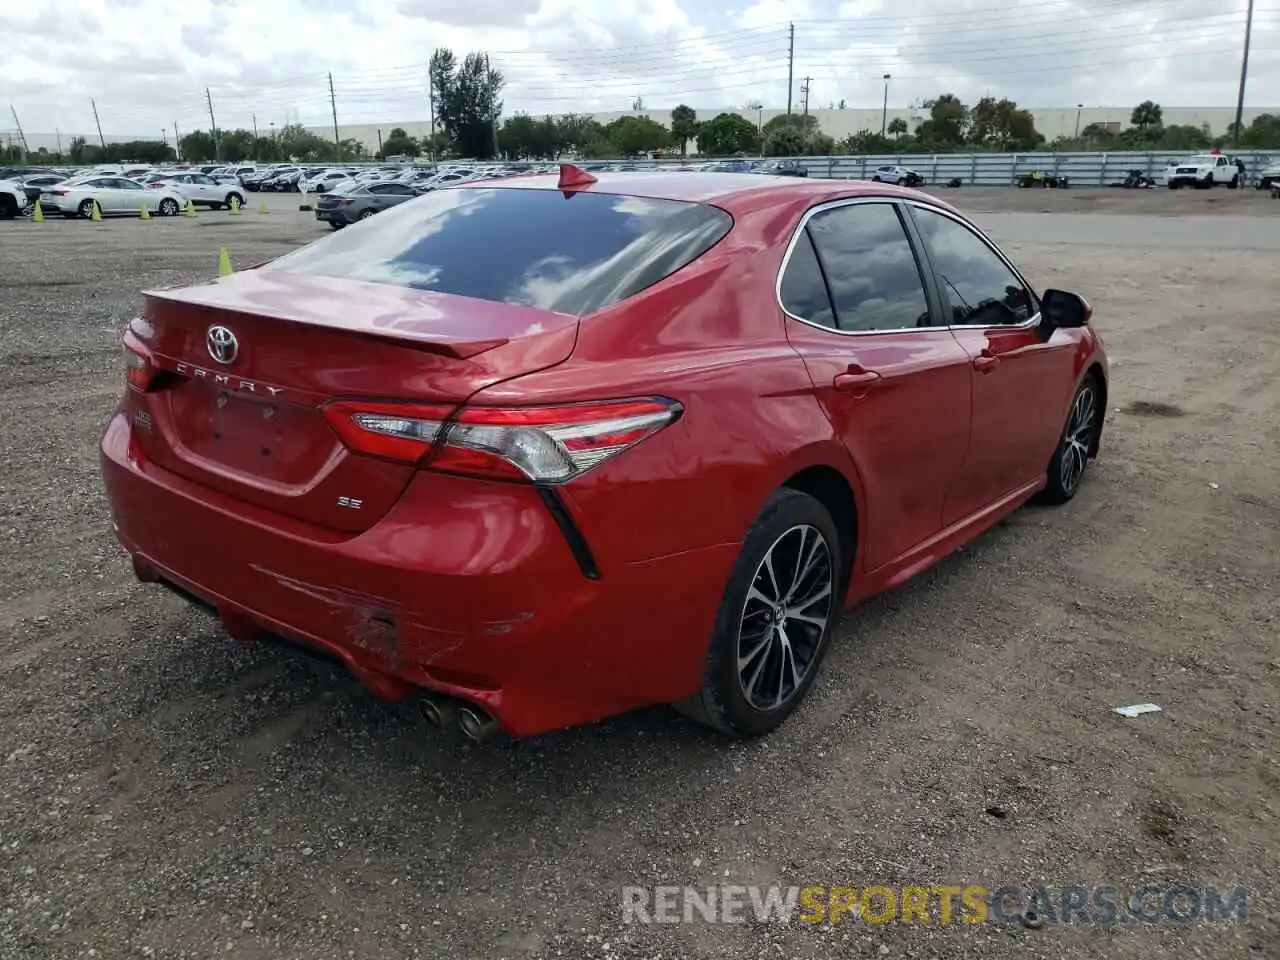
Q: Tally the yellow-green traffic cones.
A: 7